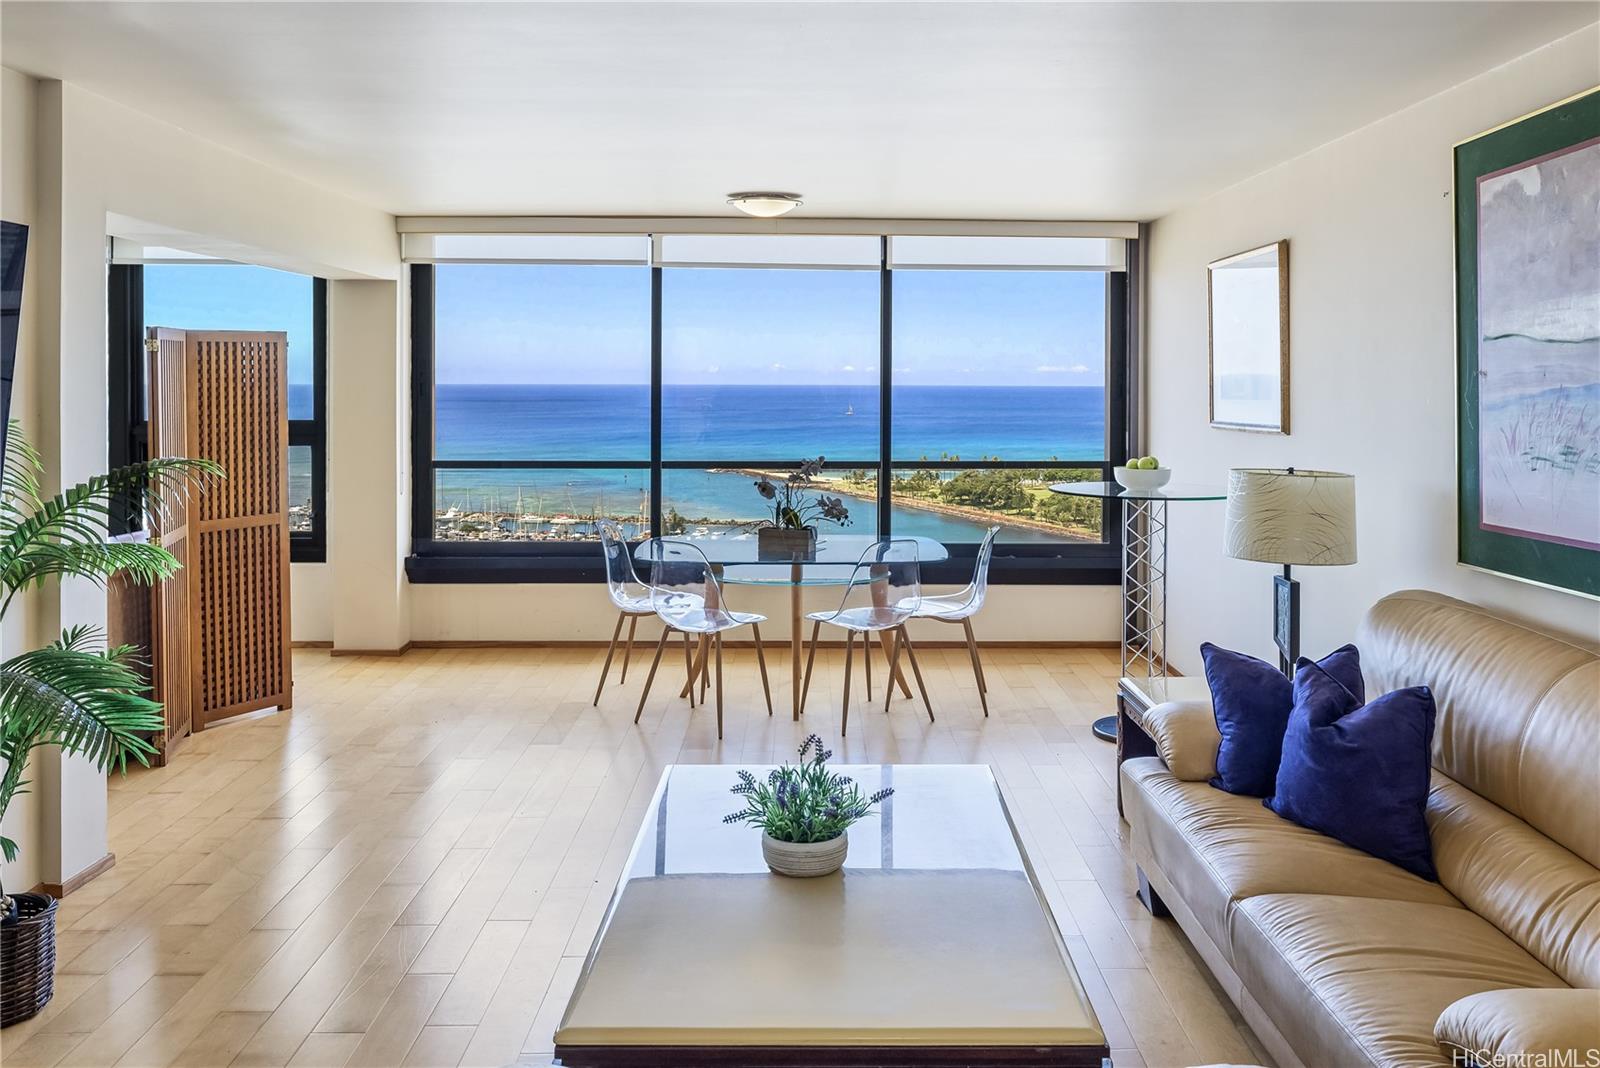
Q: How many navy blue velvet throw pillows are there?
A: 2